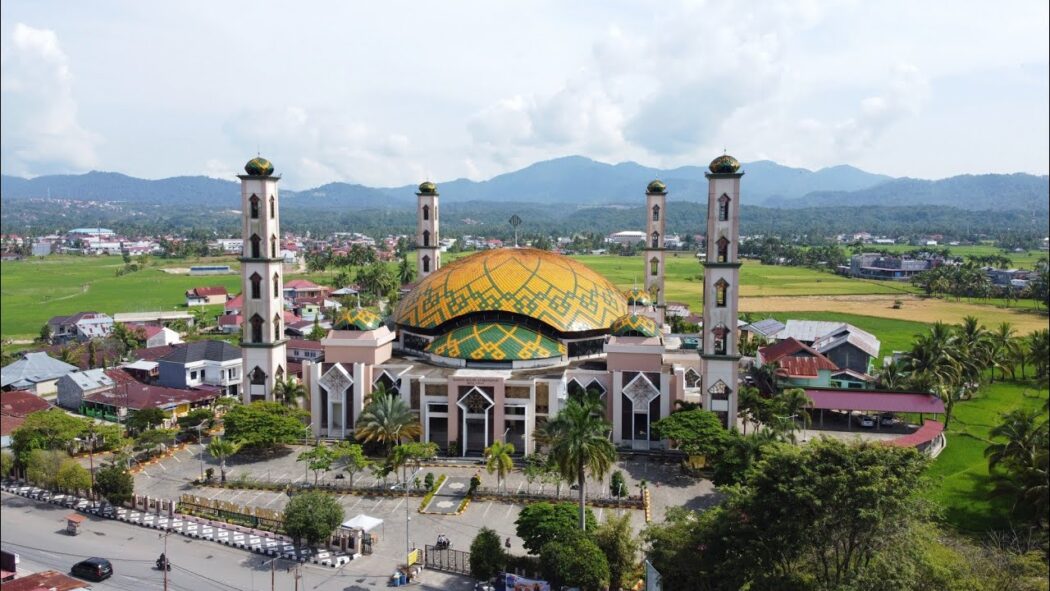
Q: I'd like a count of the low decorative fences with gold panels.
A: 1